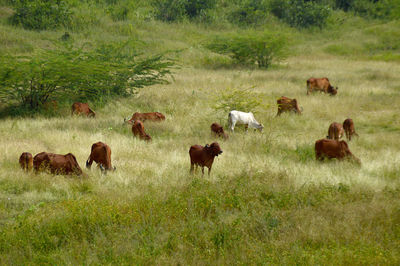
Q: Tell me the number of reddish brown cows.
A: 13